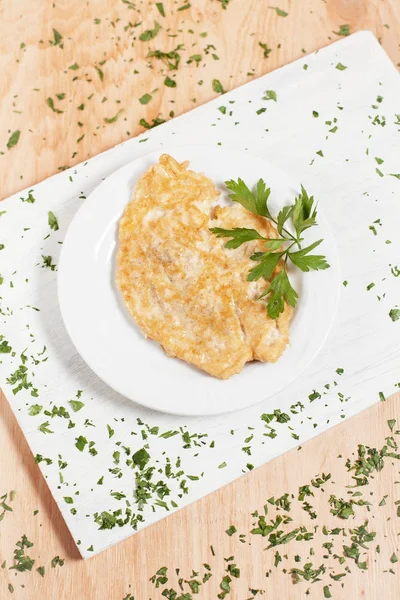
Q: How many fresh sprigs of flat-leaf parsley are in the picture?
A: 1